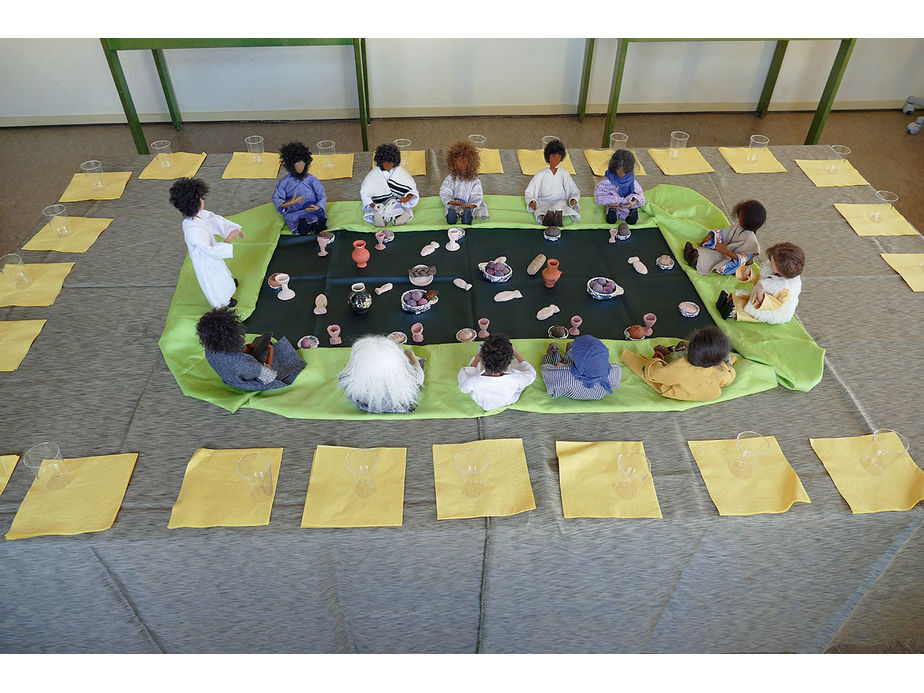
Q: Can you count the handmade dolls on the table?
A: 13